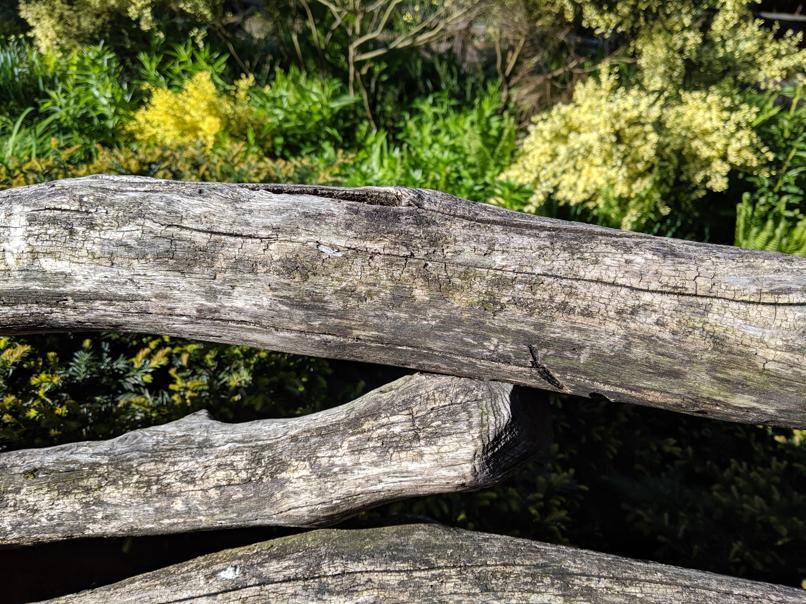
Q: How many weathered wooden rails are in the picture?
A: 3